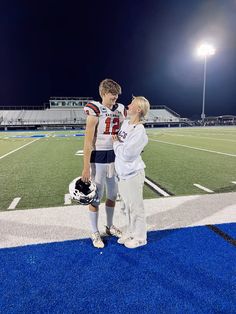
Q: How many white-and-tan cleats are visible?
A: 2